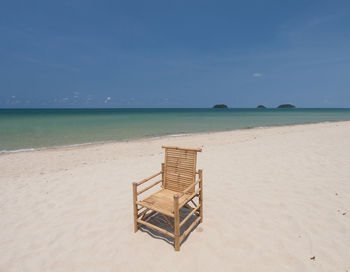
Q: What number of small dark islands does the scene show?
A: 3